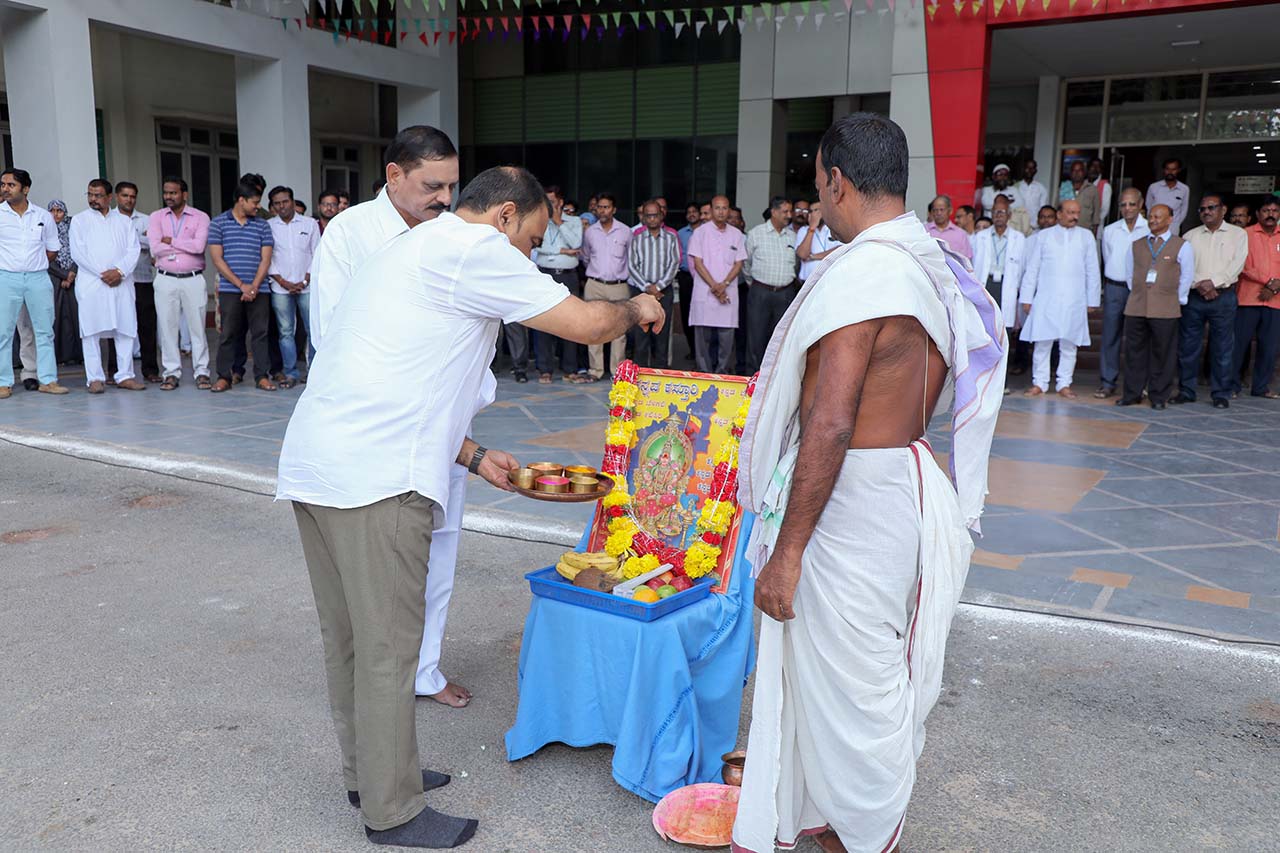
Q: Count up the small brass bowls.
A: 5